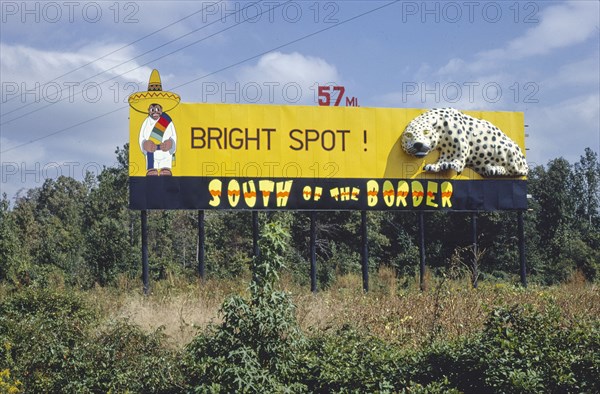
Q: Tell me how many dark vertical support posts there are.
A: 8